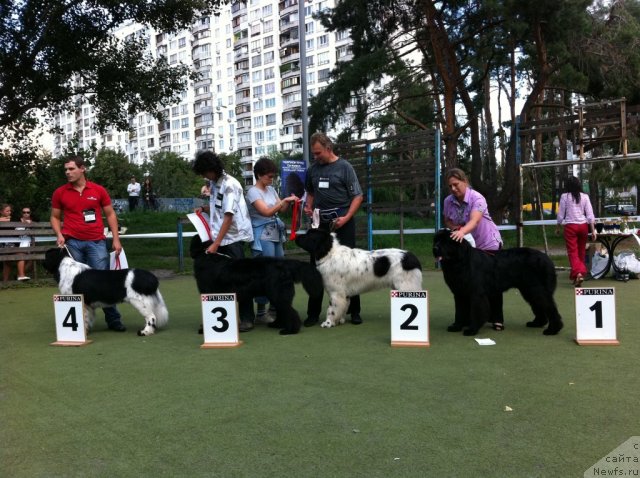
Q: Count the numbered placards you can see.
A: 4